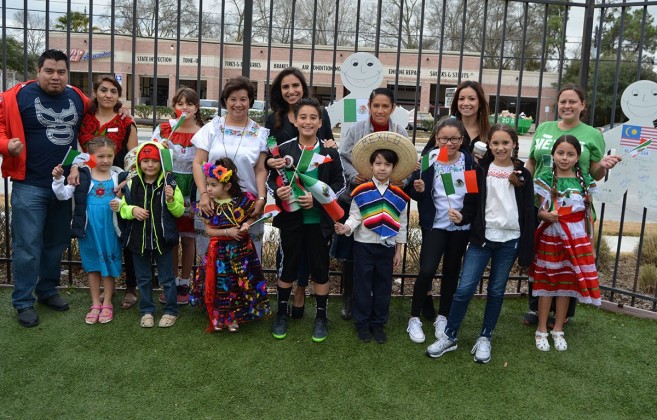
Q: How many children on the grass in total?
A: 9